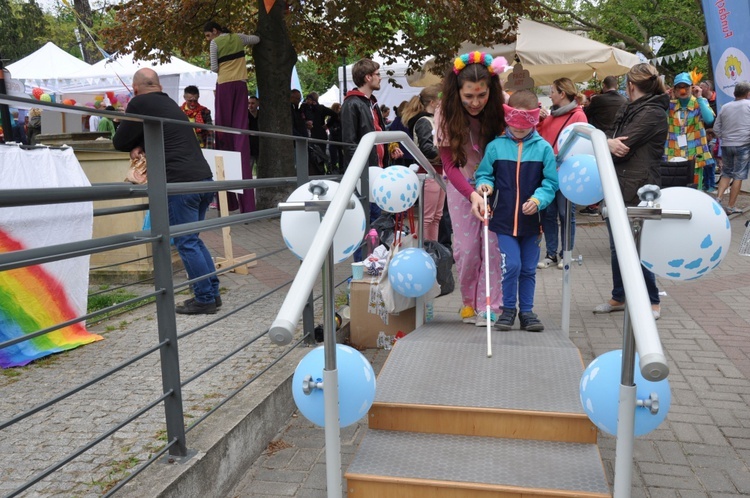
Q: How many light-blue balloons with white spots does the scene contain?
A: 4